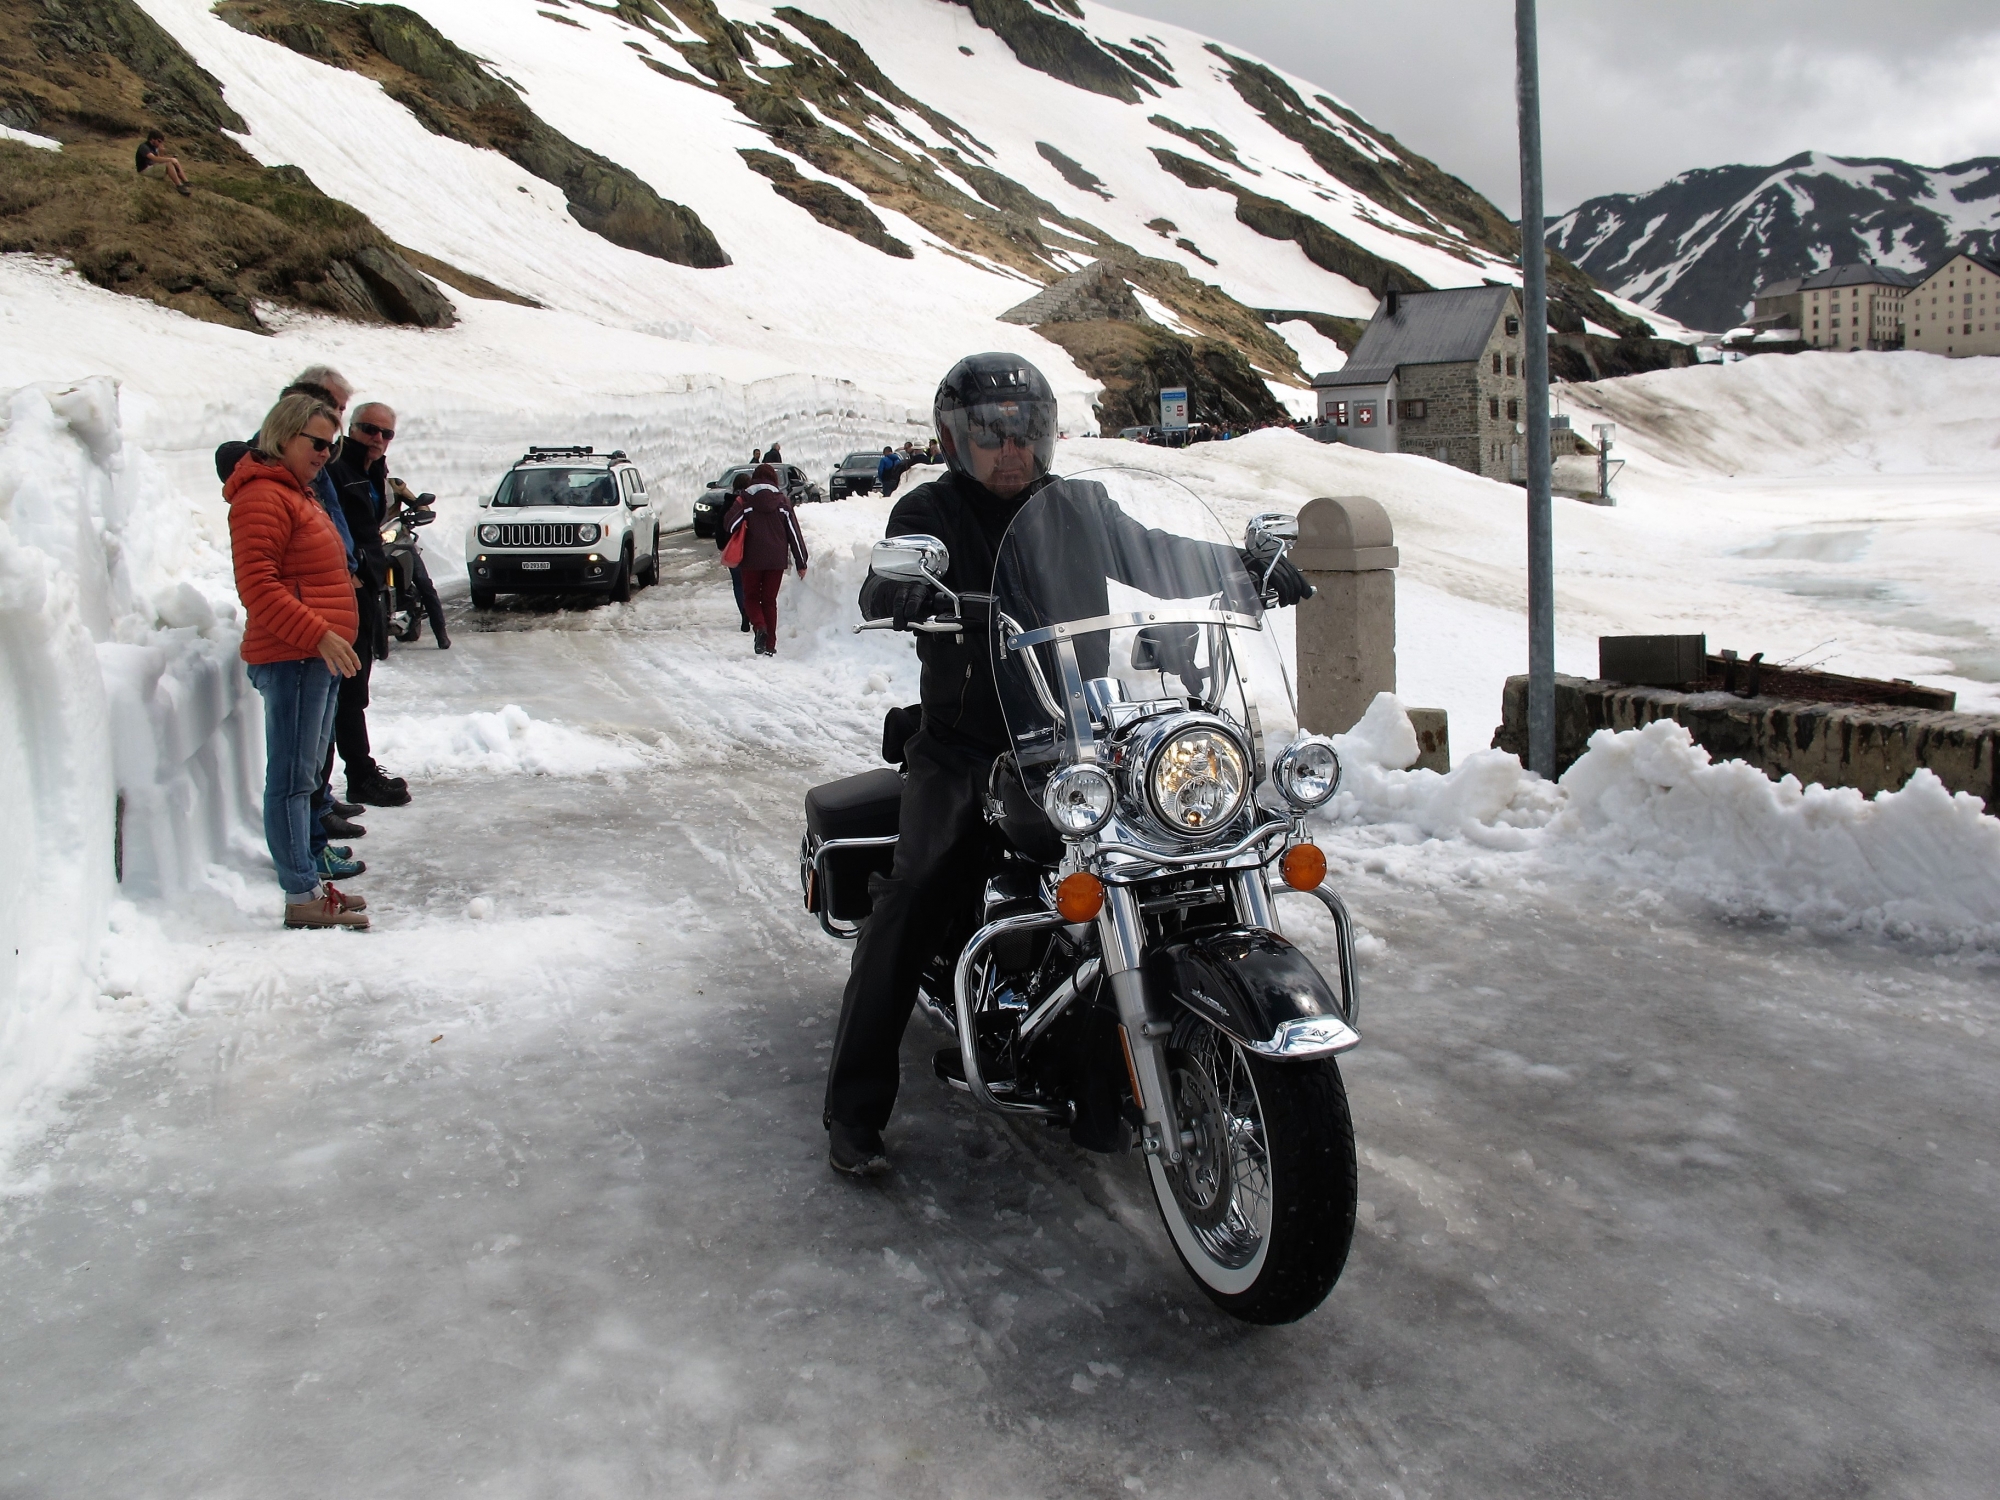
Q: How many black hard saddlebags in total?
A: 1